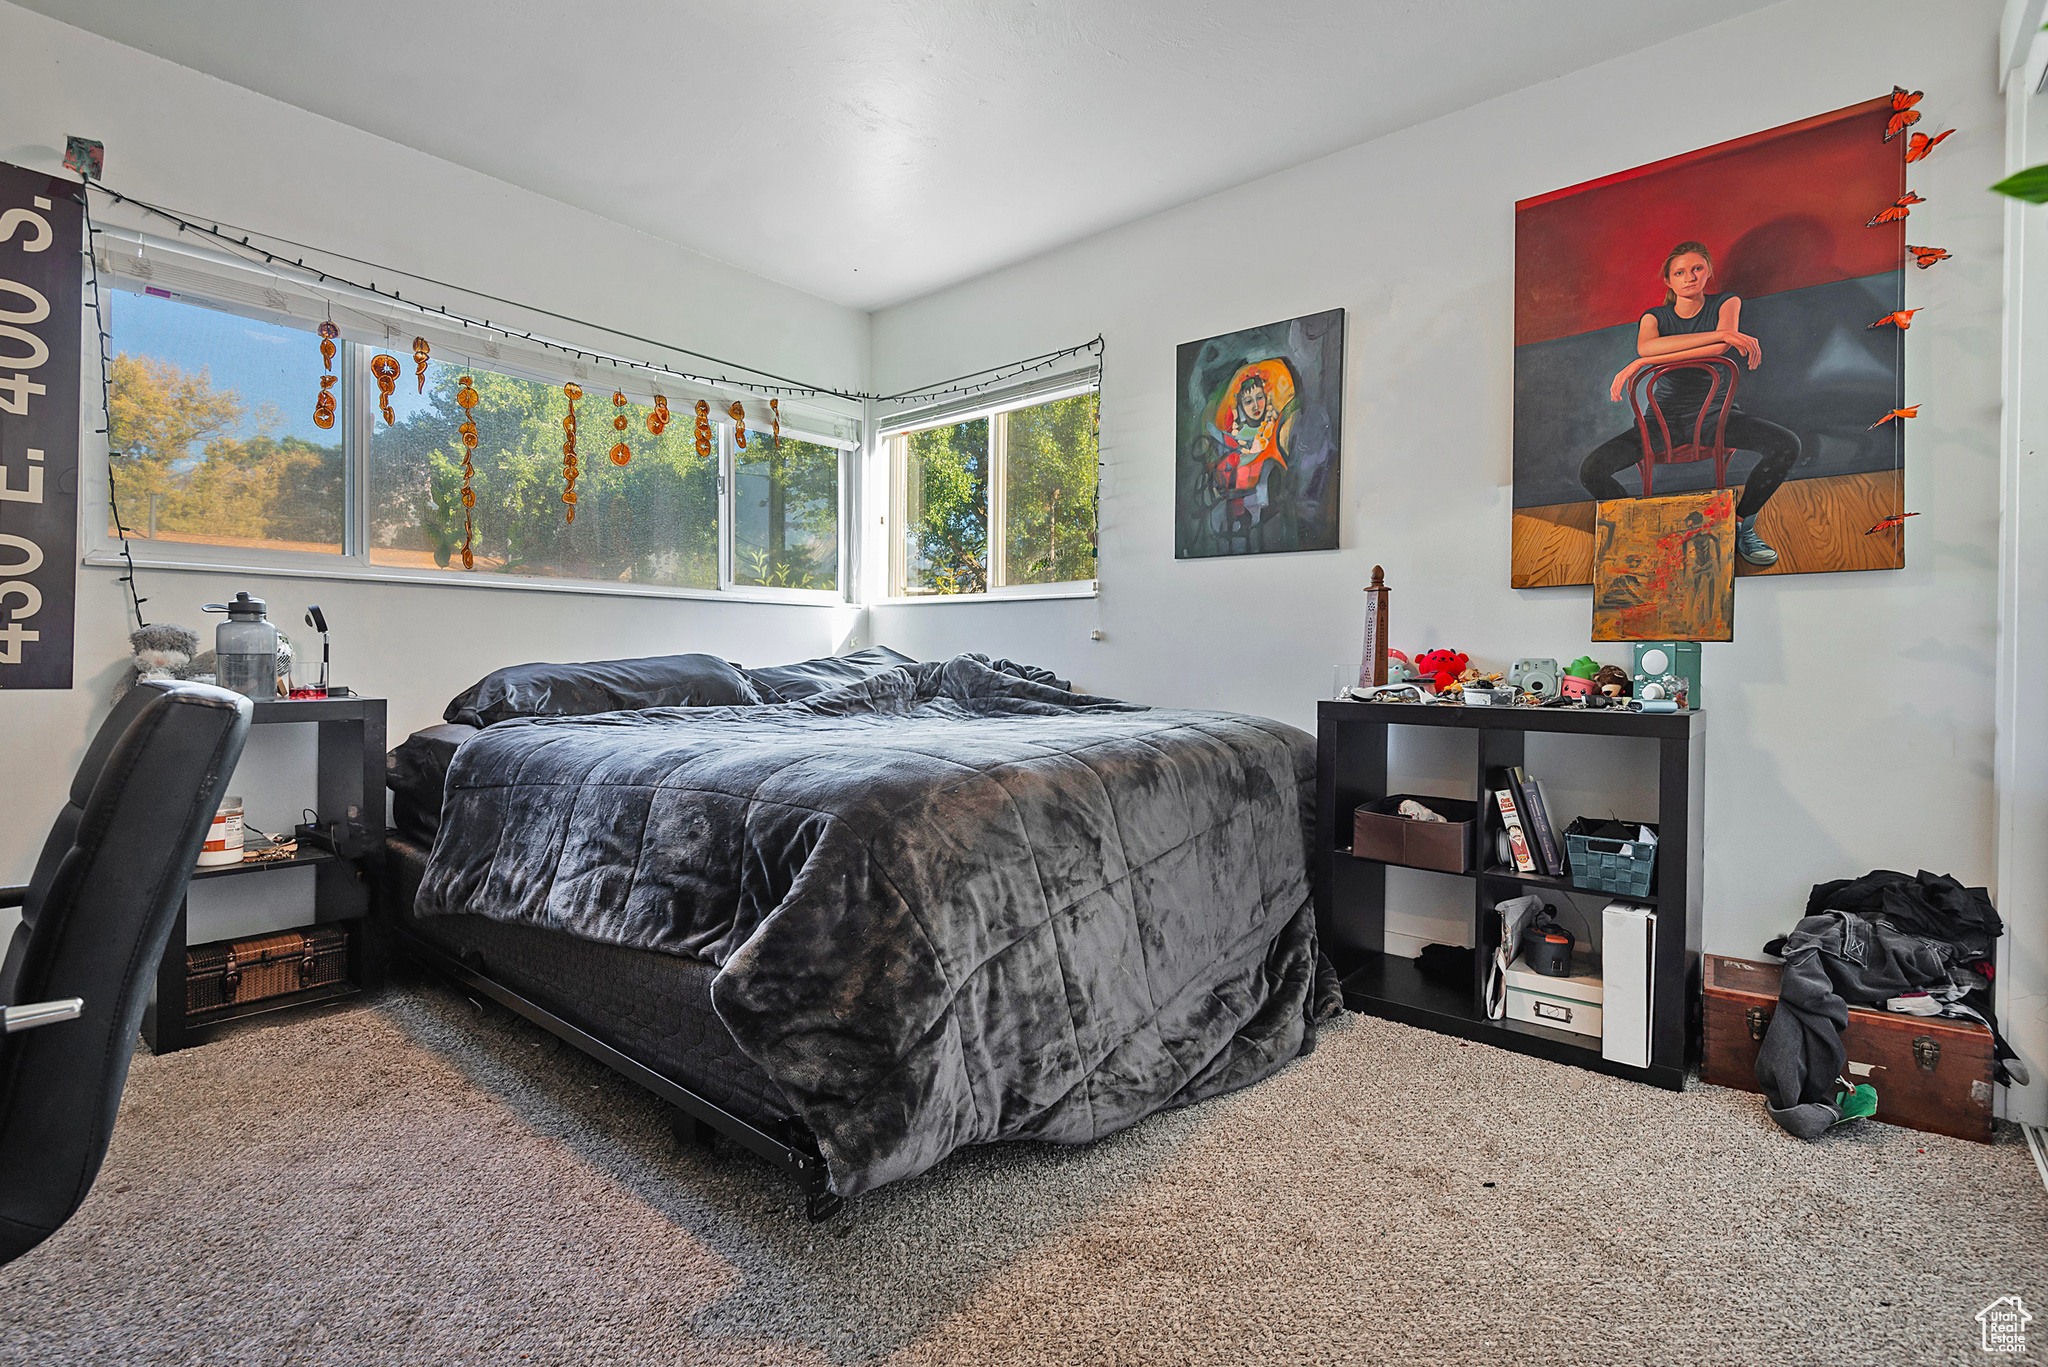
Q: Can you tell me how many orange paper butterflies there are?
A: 7